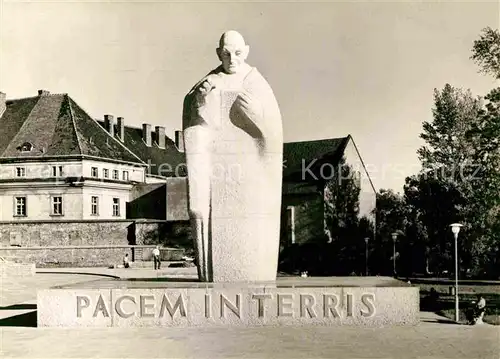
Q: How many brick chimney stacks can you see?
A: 7